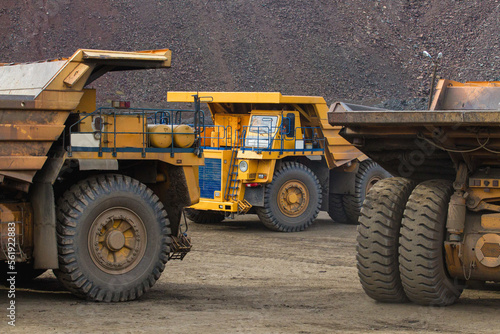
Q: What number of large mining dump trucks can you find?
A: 3